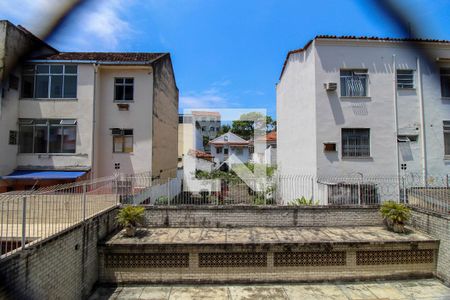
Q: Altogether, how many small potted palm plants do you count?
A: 2